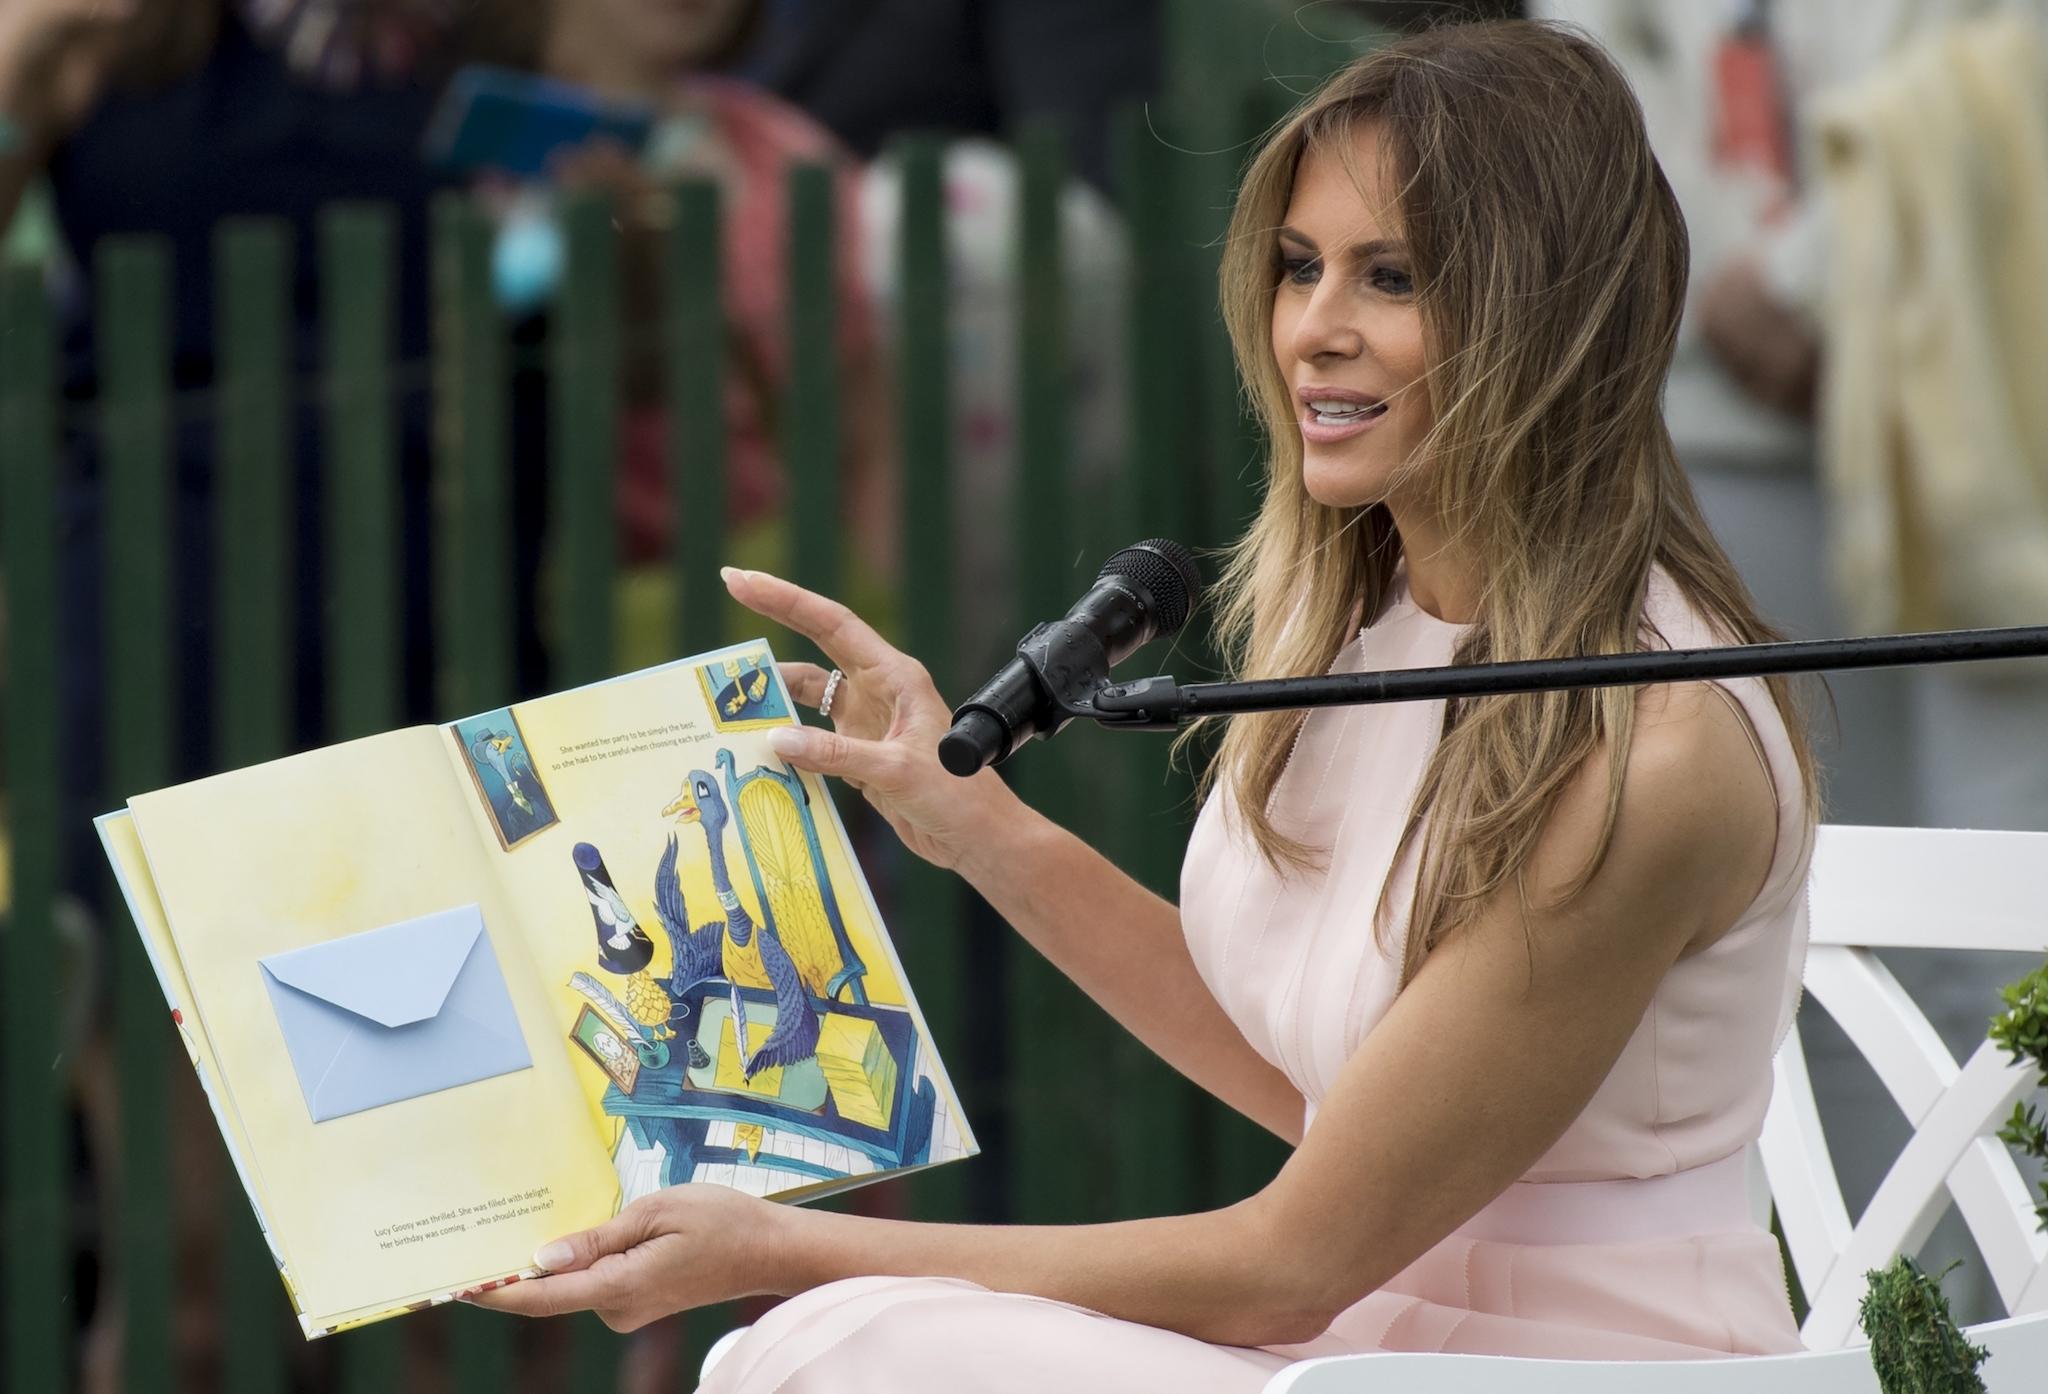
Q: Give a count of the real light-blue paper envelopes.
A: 1